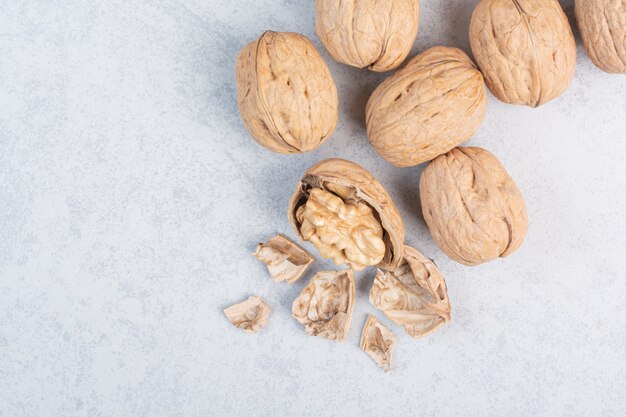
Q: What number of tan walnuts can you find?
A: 7